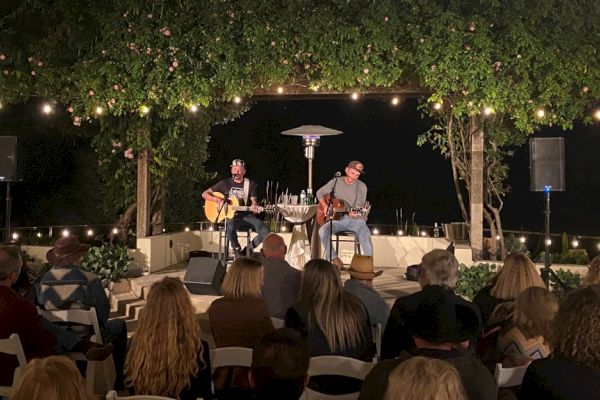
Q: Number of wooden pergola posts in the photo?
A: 2